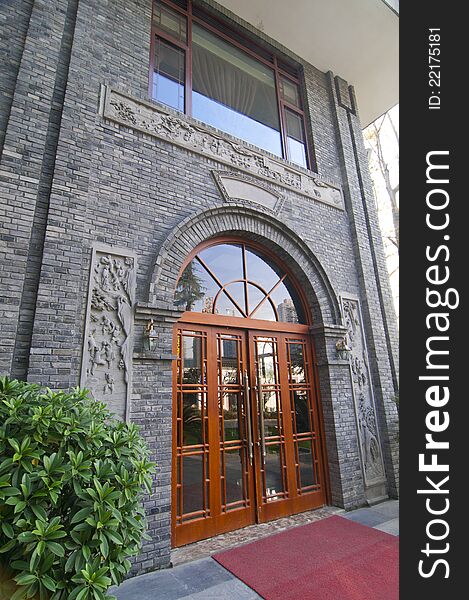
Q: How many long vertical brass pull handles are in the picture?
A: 2